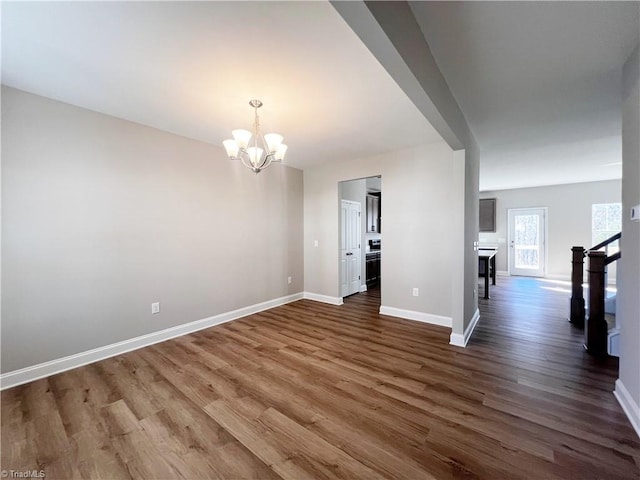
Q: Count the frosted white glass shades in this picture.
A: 5